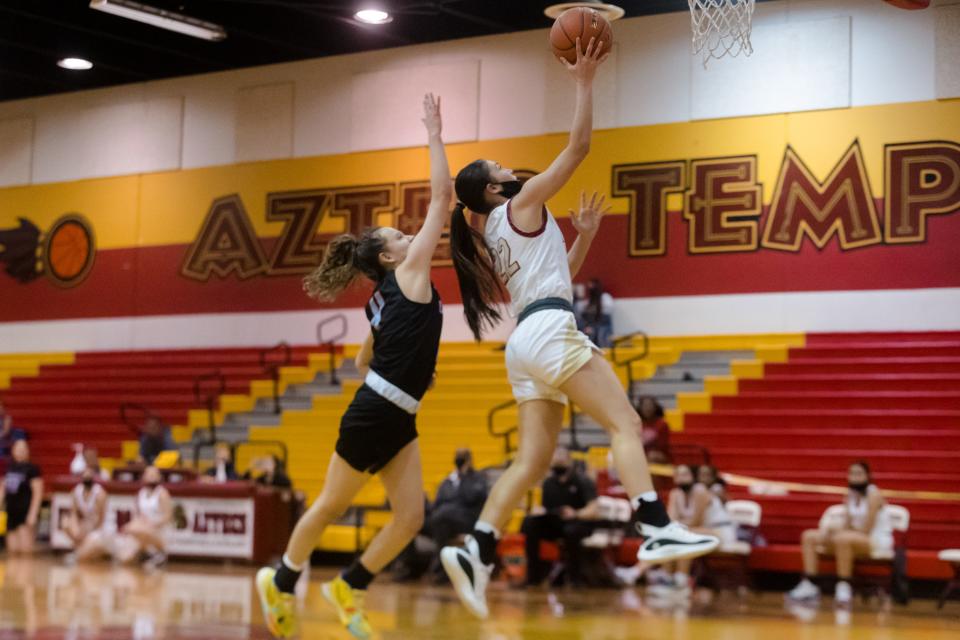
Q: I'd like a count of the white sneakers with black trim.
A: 2